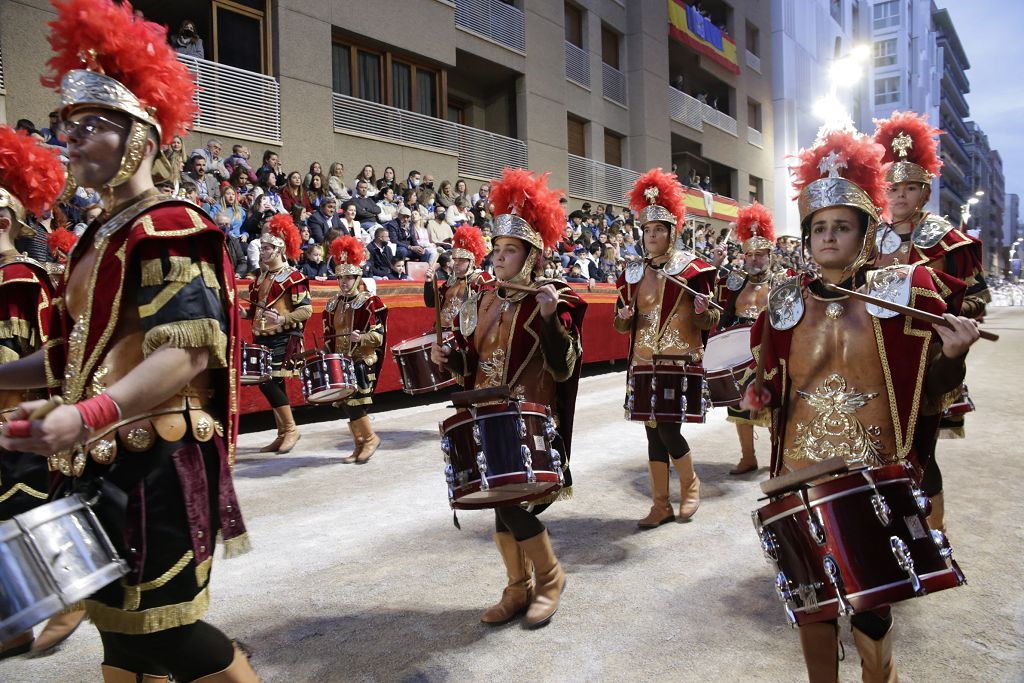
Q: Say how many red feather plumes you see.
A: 11